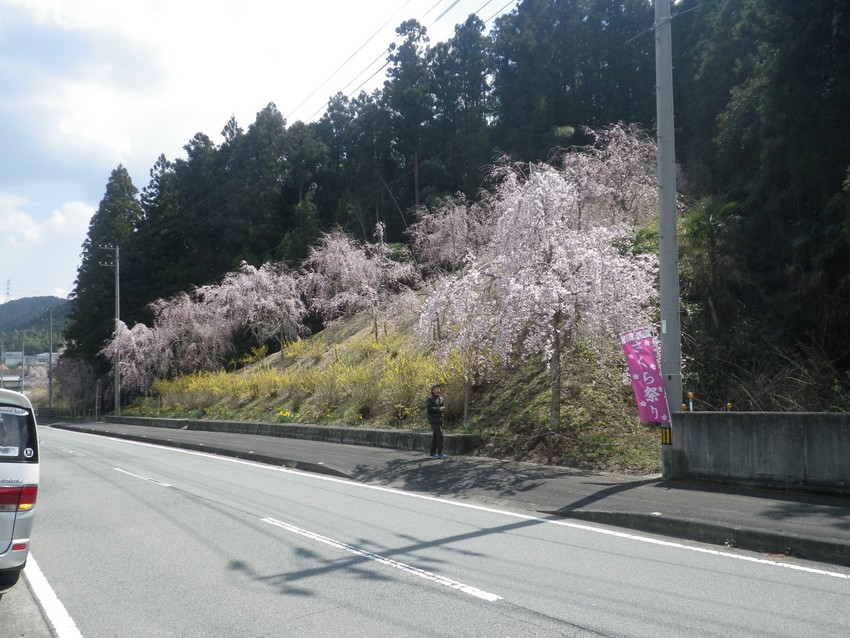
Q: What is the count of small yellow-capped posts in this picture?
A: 3